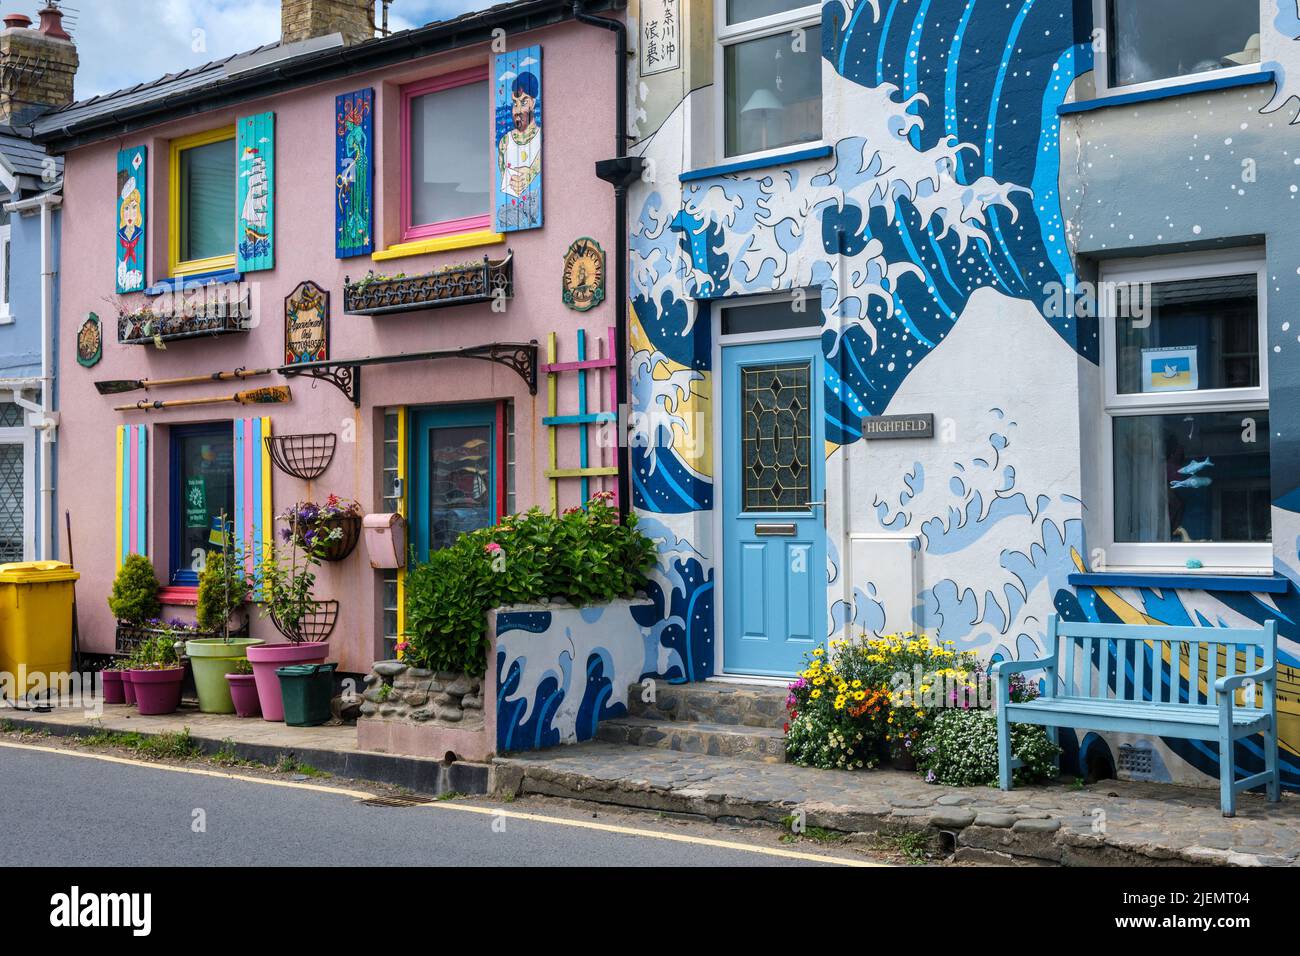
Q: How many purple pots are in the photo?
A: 4